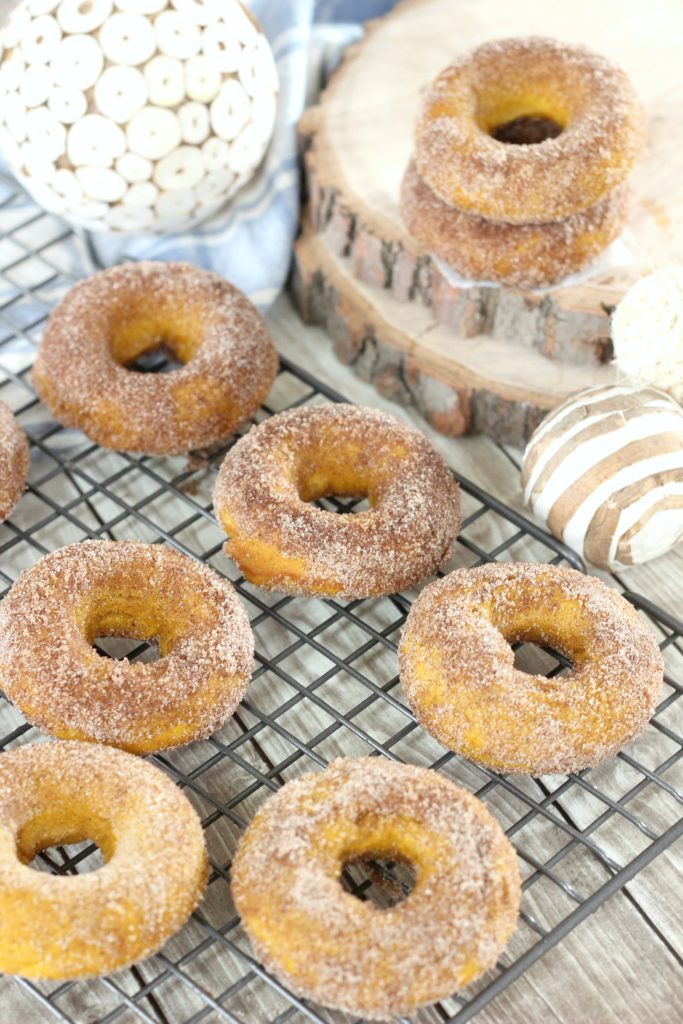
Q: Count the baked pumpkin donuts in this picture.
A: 9